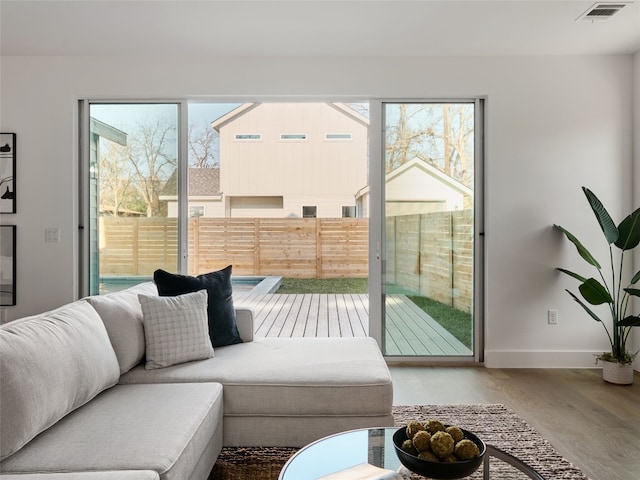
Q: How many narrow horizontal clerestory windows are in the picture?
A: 3